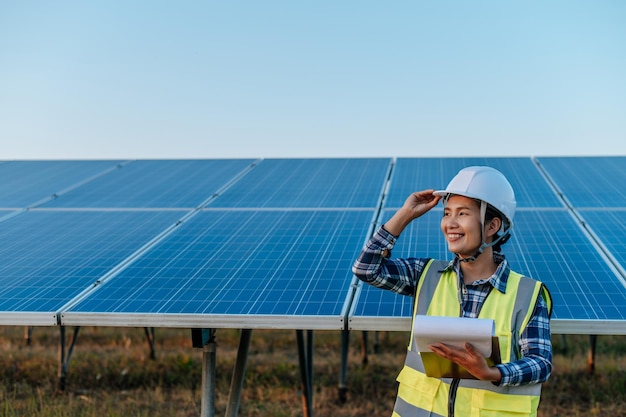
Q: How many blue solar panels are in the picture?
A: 10